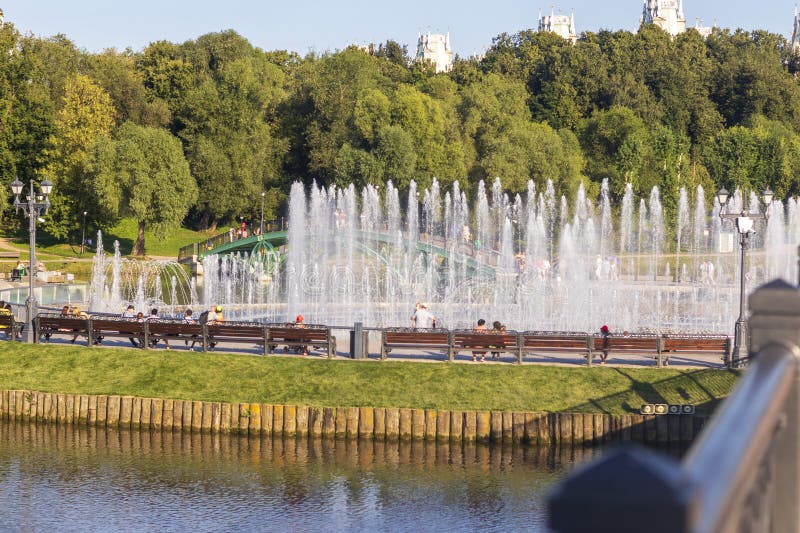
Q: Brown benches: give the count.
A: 11